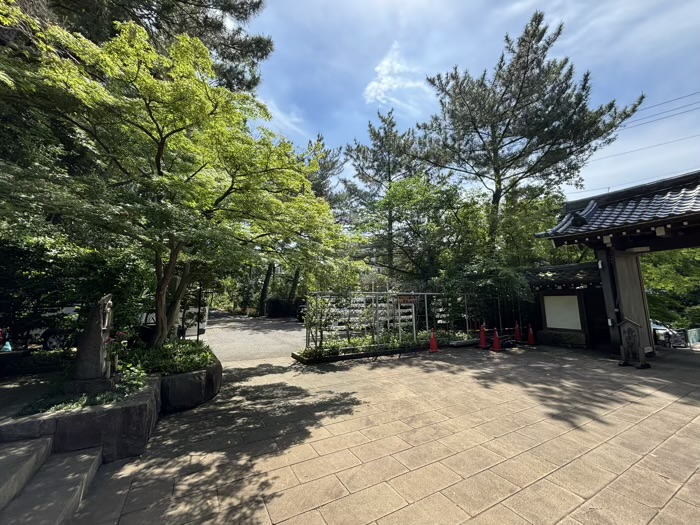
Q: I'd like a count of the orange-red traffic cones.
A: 5